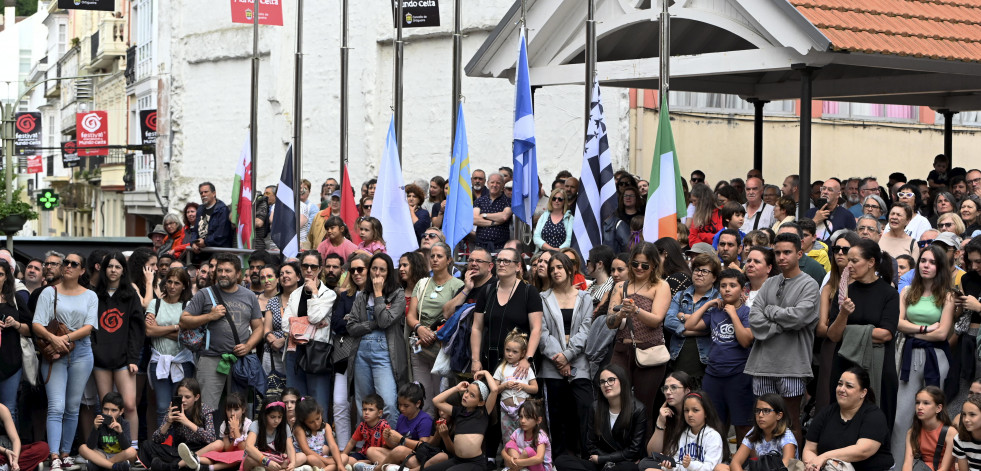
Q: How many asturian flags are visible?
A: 1